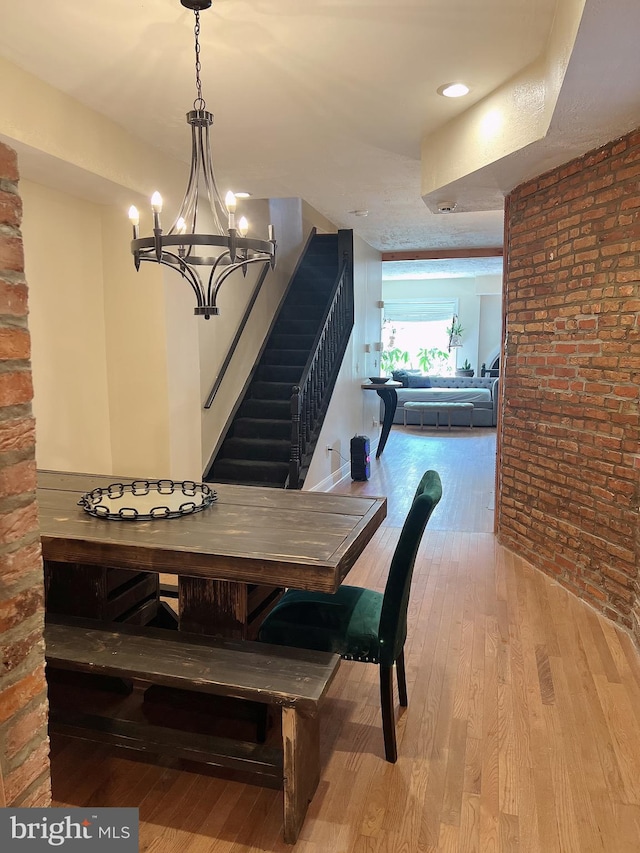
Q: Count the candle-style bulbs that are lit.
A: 5